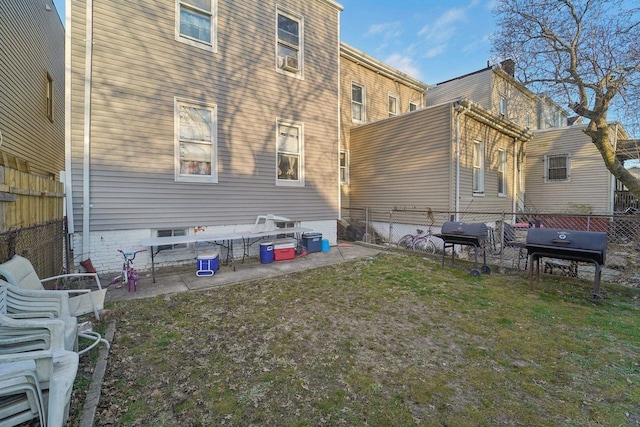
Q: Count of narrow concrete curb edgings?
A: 1